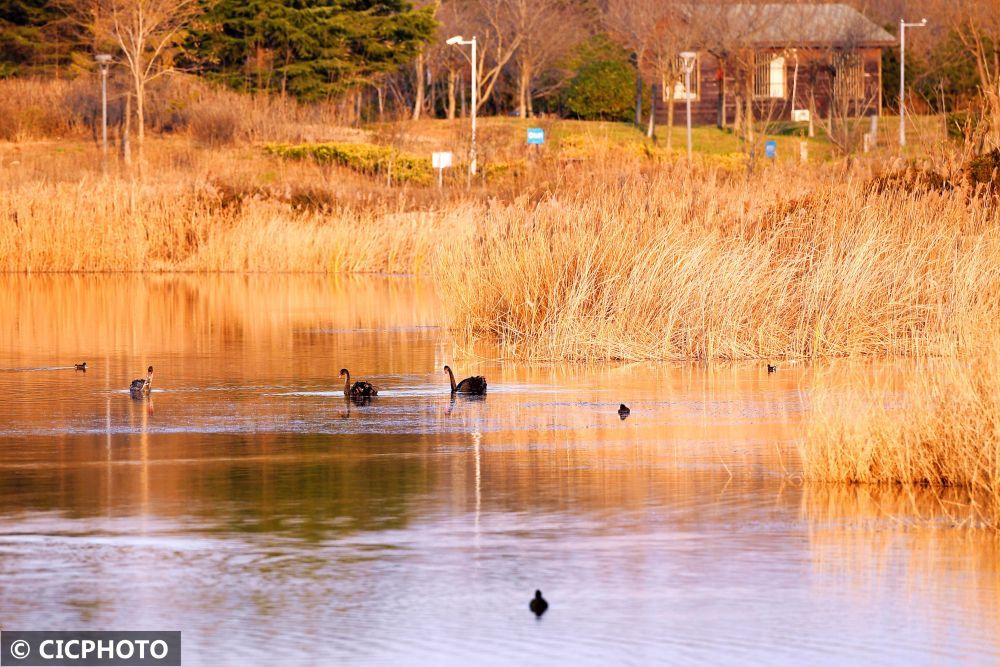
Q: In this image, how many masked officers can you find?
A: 0